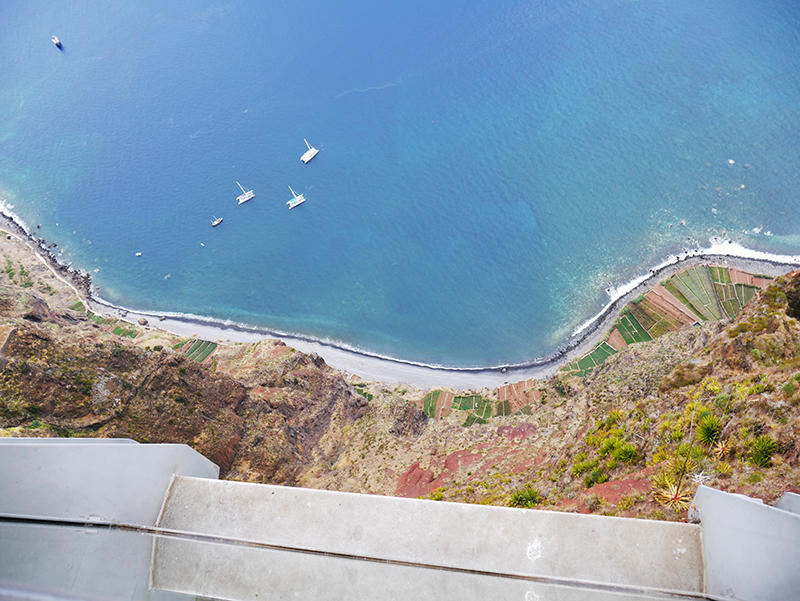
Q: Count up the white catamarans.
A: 3